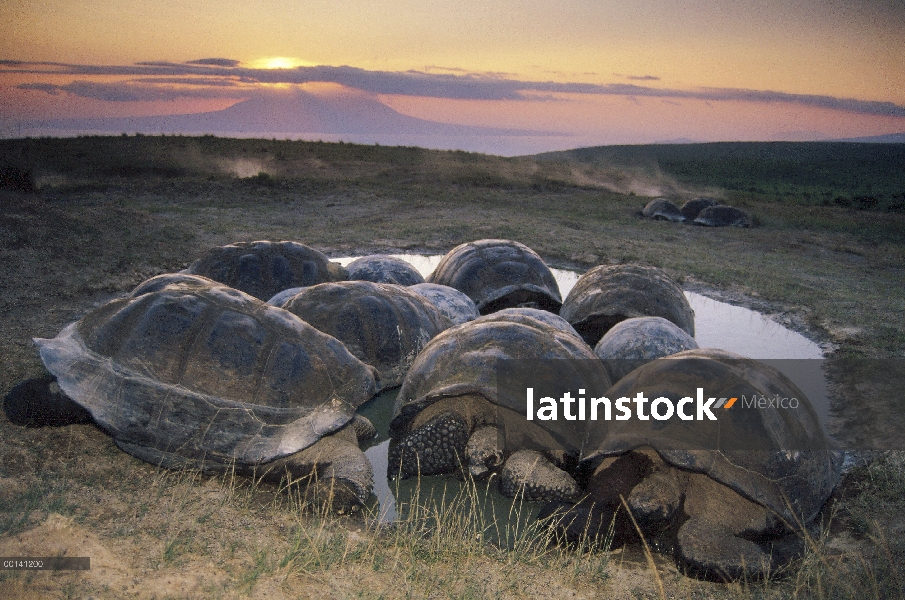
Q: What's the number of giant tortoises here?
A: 15